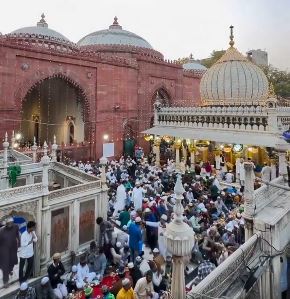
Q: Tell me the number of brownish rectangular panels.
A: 2